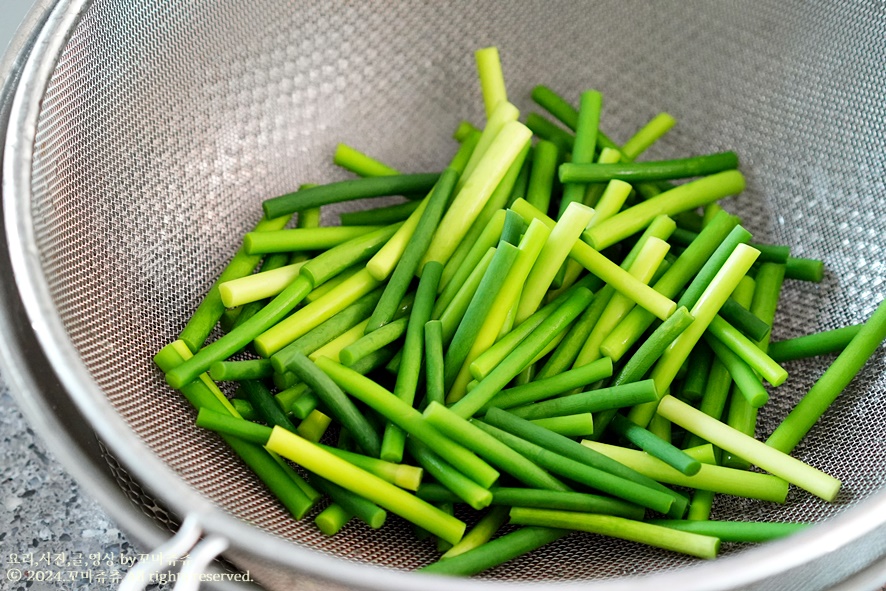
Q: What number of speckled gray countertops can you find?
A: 1